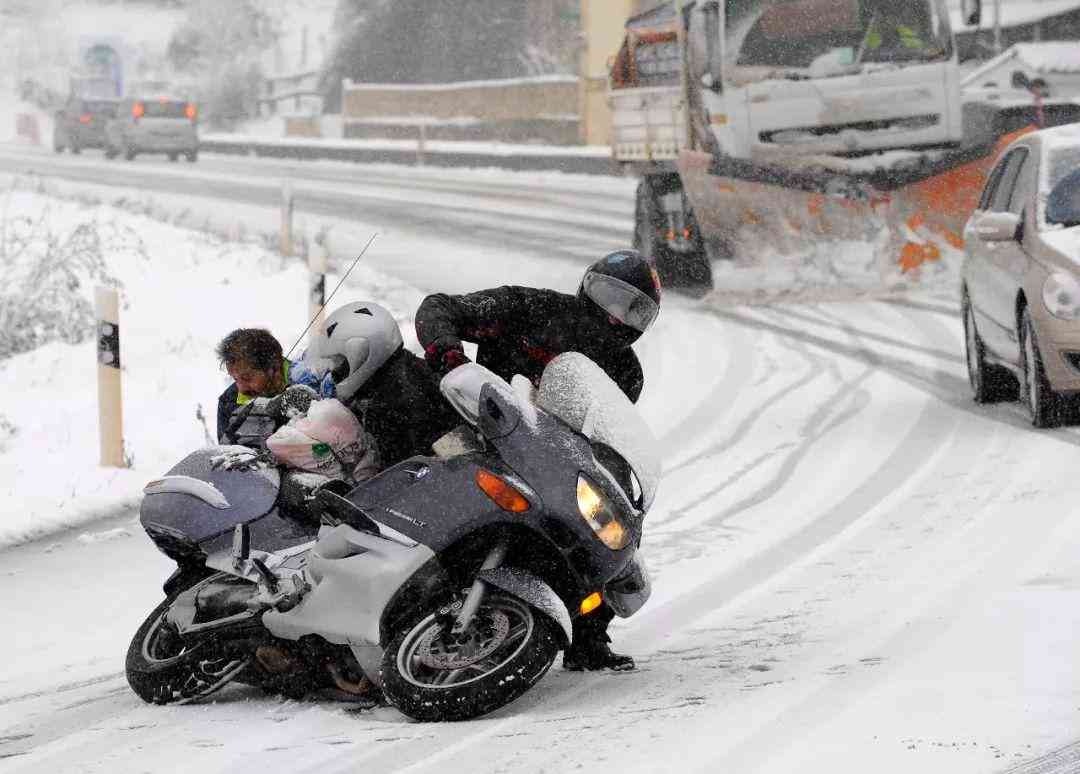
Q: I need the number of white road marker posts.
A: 3